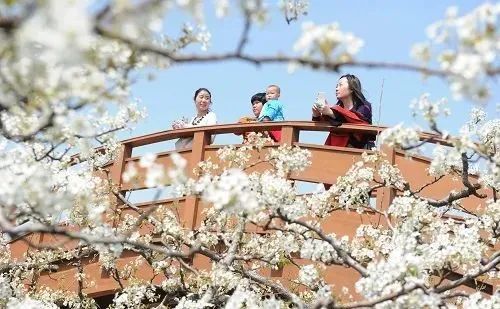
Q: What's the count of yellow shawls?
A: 0